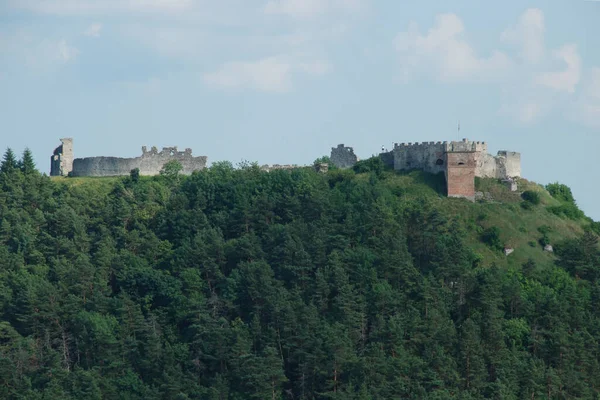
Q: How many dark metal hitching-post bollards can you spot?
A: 0